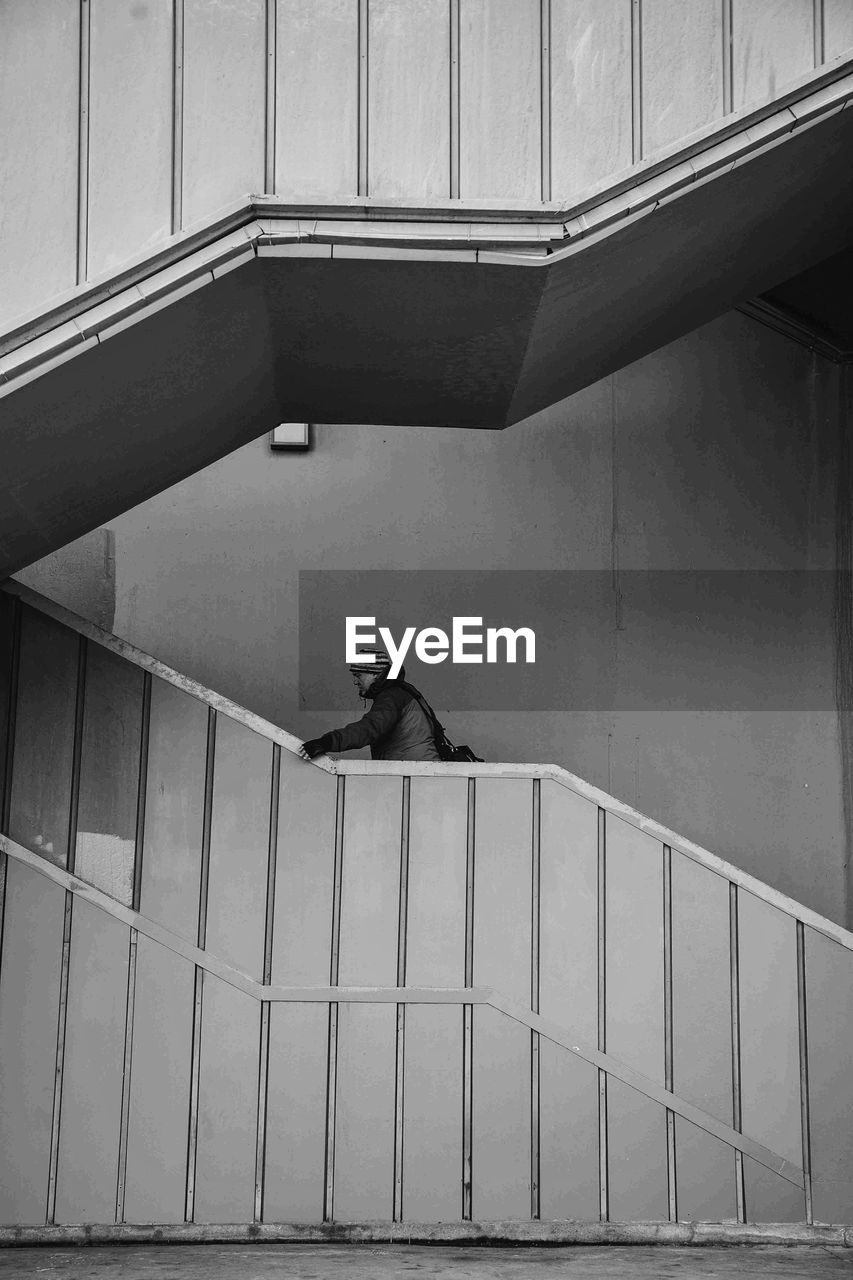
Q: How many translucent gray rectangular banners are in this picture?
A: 1